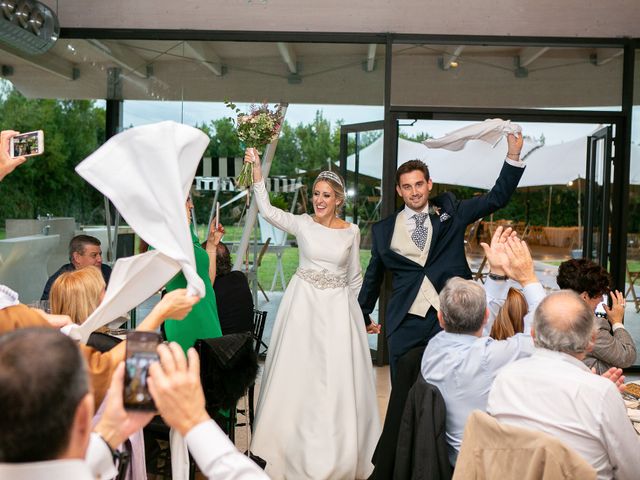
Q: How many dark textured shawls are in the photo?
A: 1